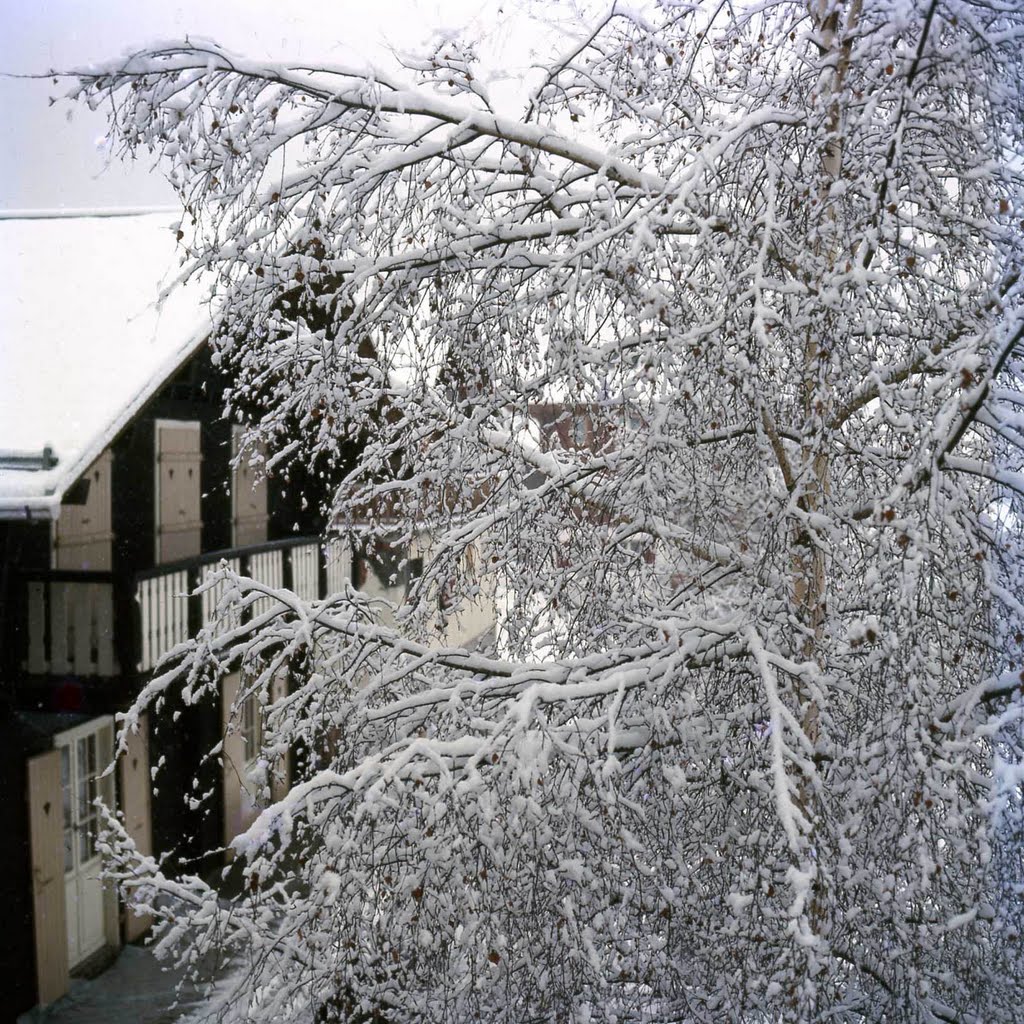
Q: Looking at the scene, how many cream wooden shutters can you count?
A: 7